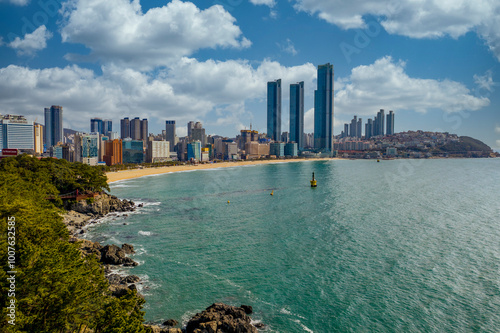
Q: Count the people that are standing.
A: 0